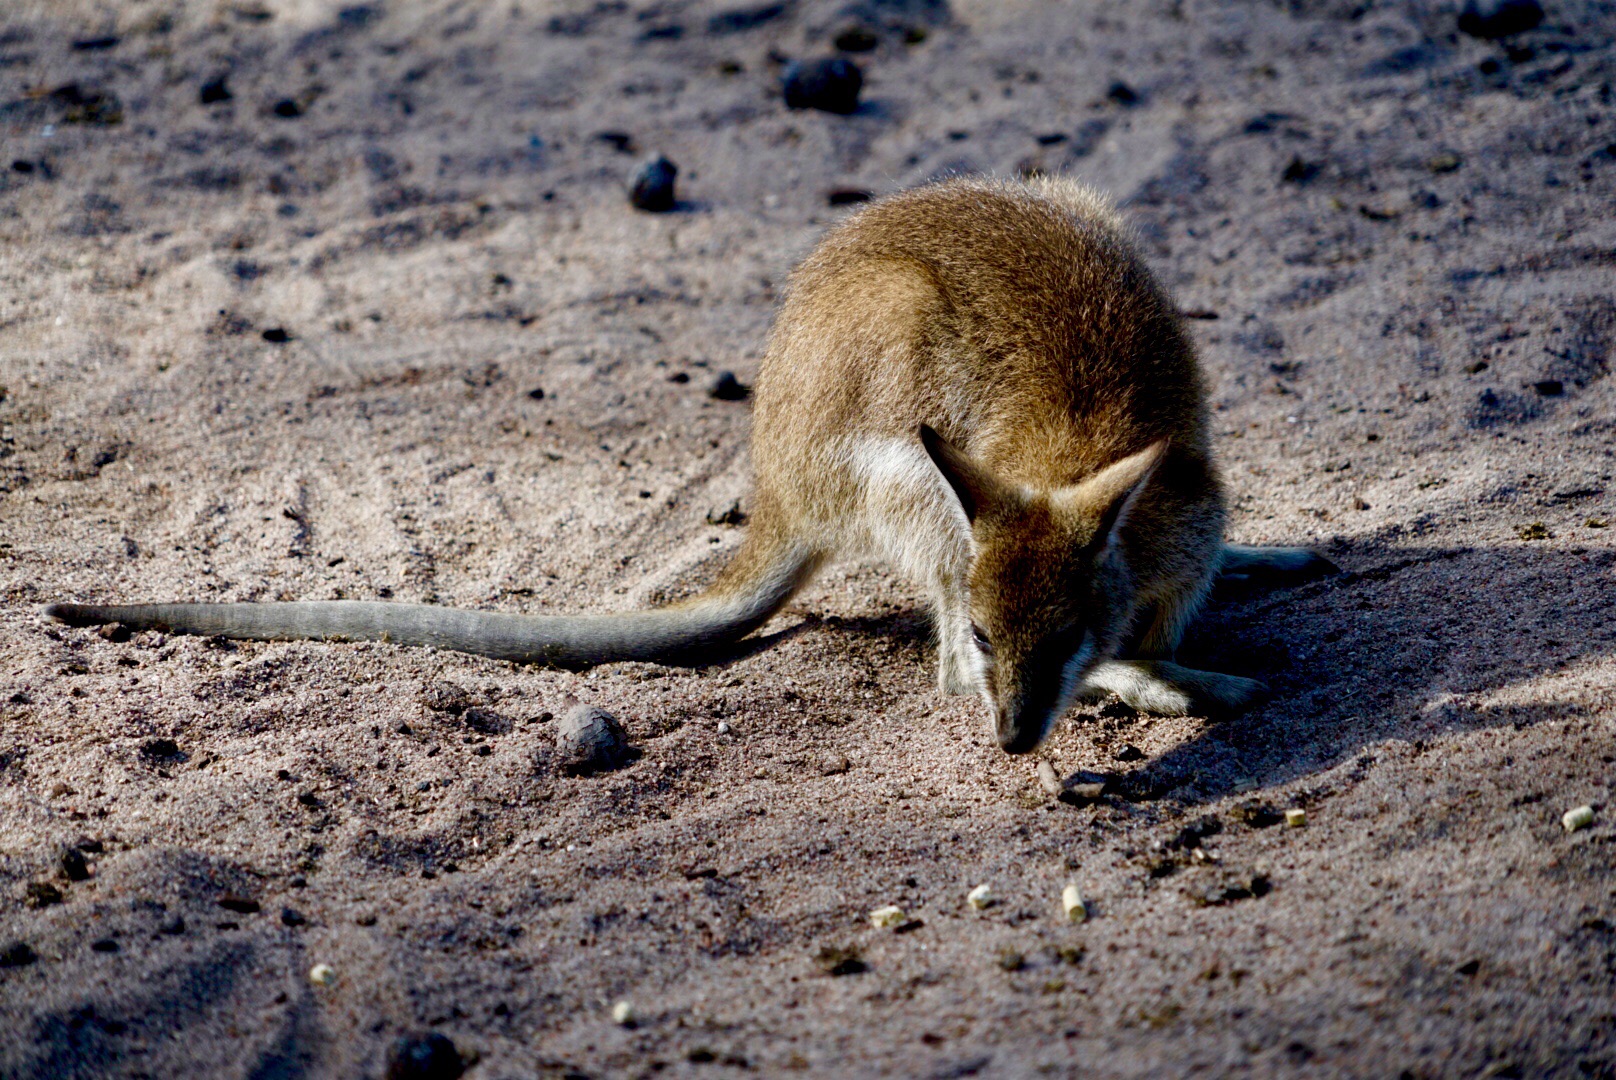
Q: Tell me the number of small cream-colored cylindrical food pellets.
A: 7